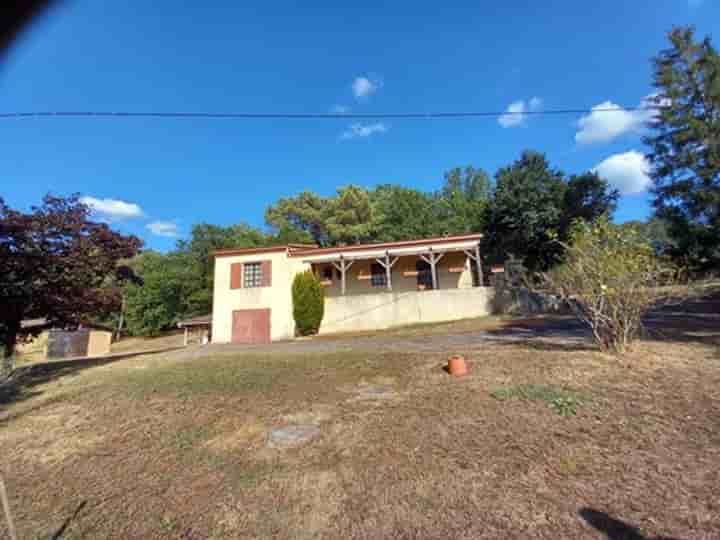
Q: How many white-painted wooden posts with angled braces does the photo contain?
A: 4